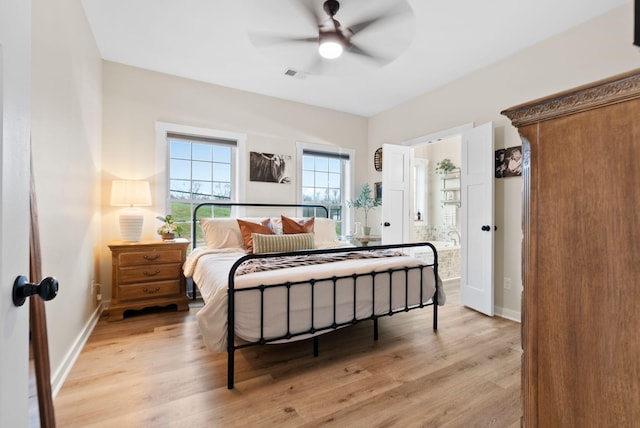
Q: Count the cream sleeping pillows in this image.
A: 2